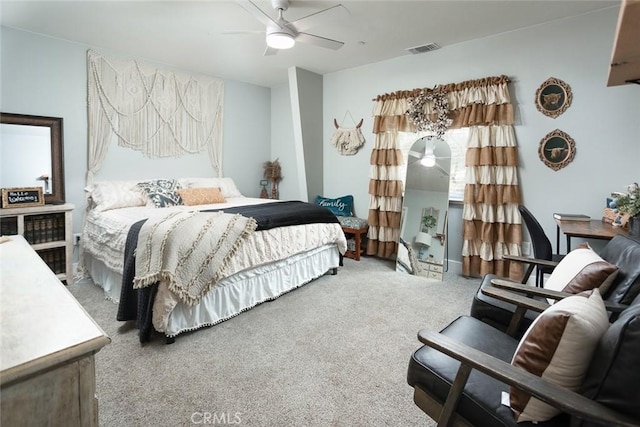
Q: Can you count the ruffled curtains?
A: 2